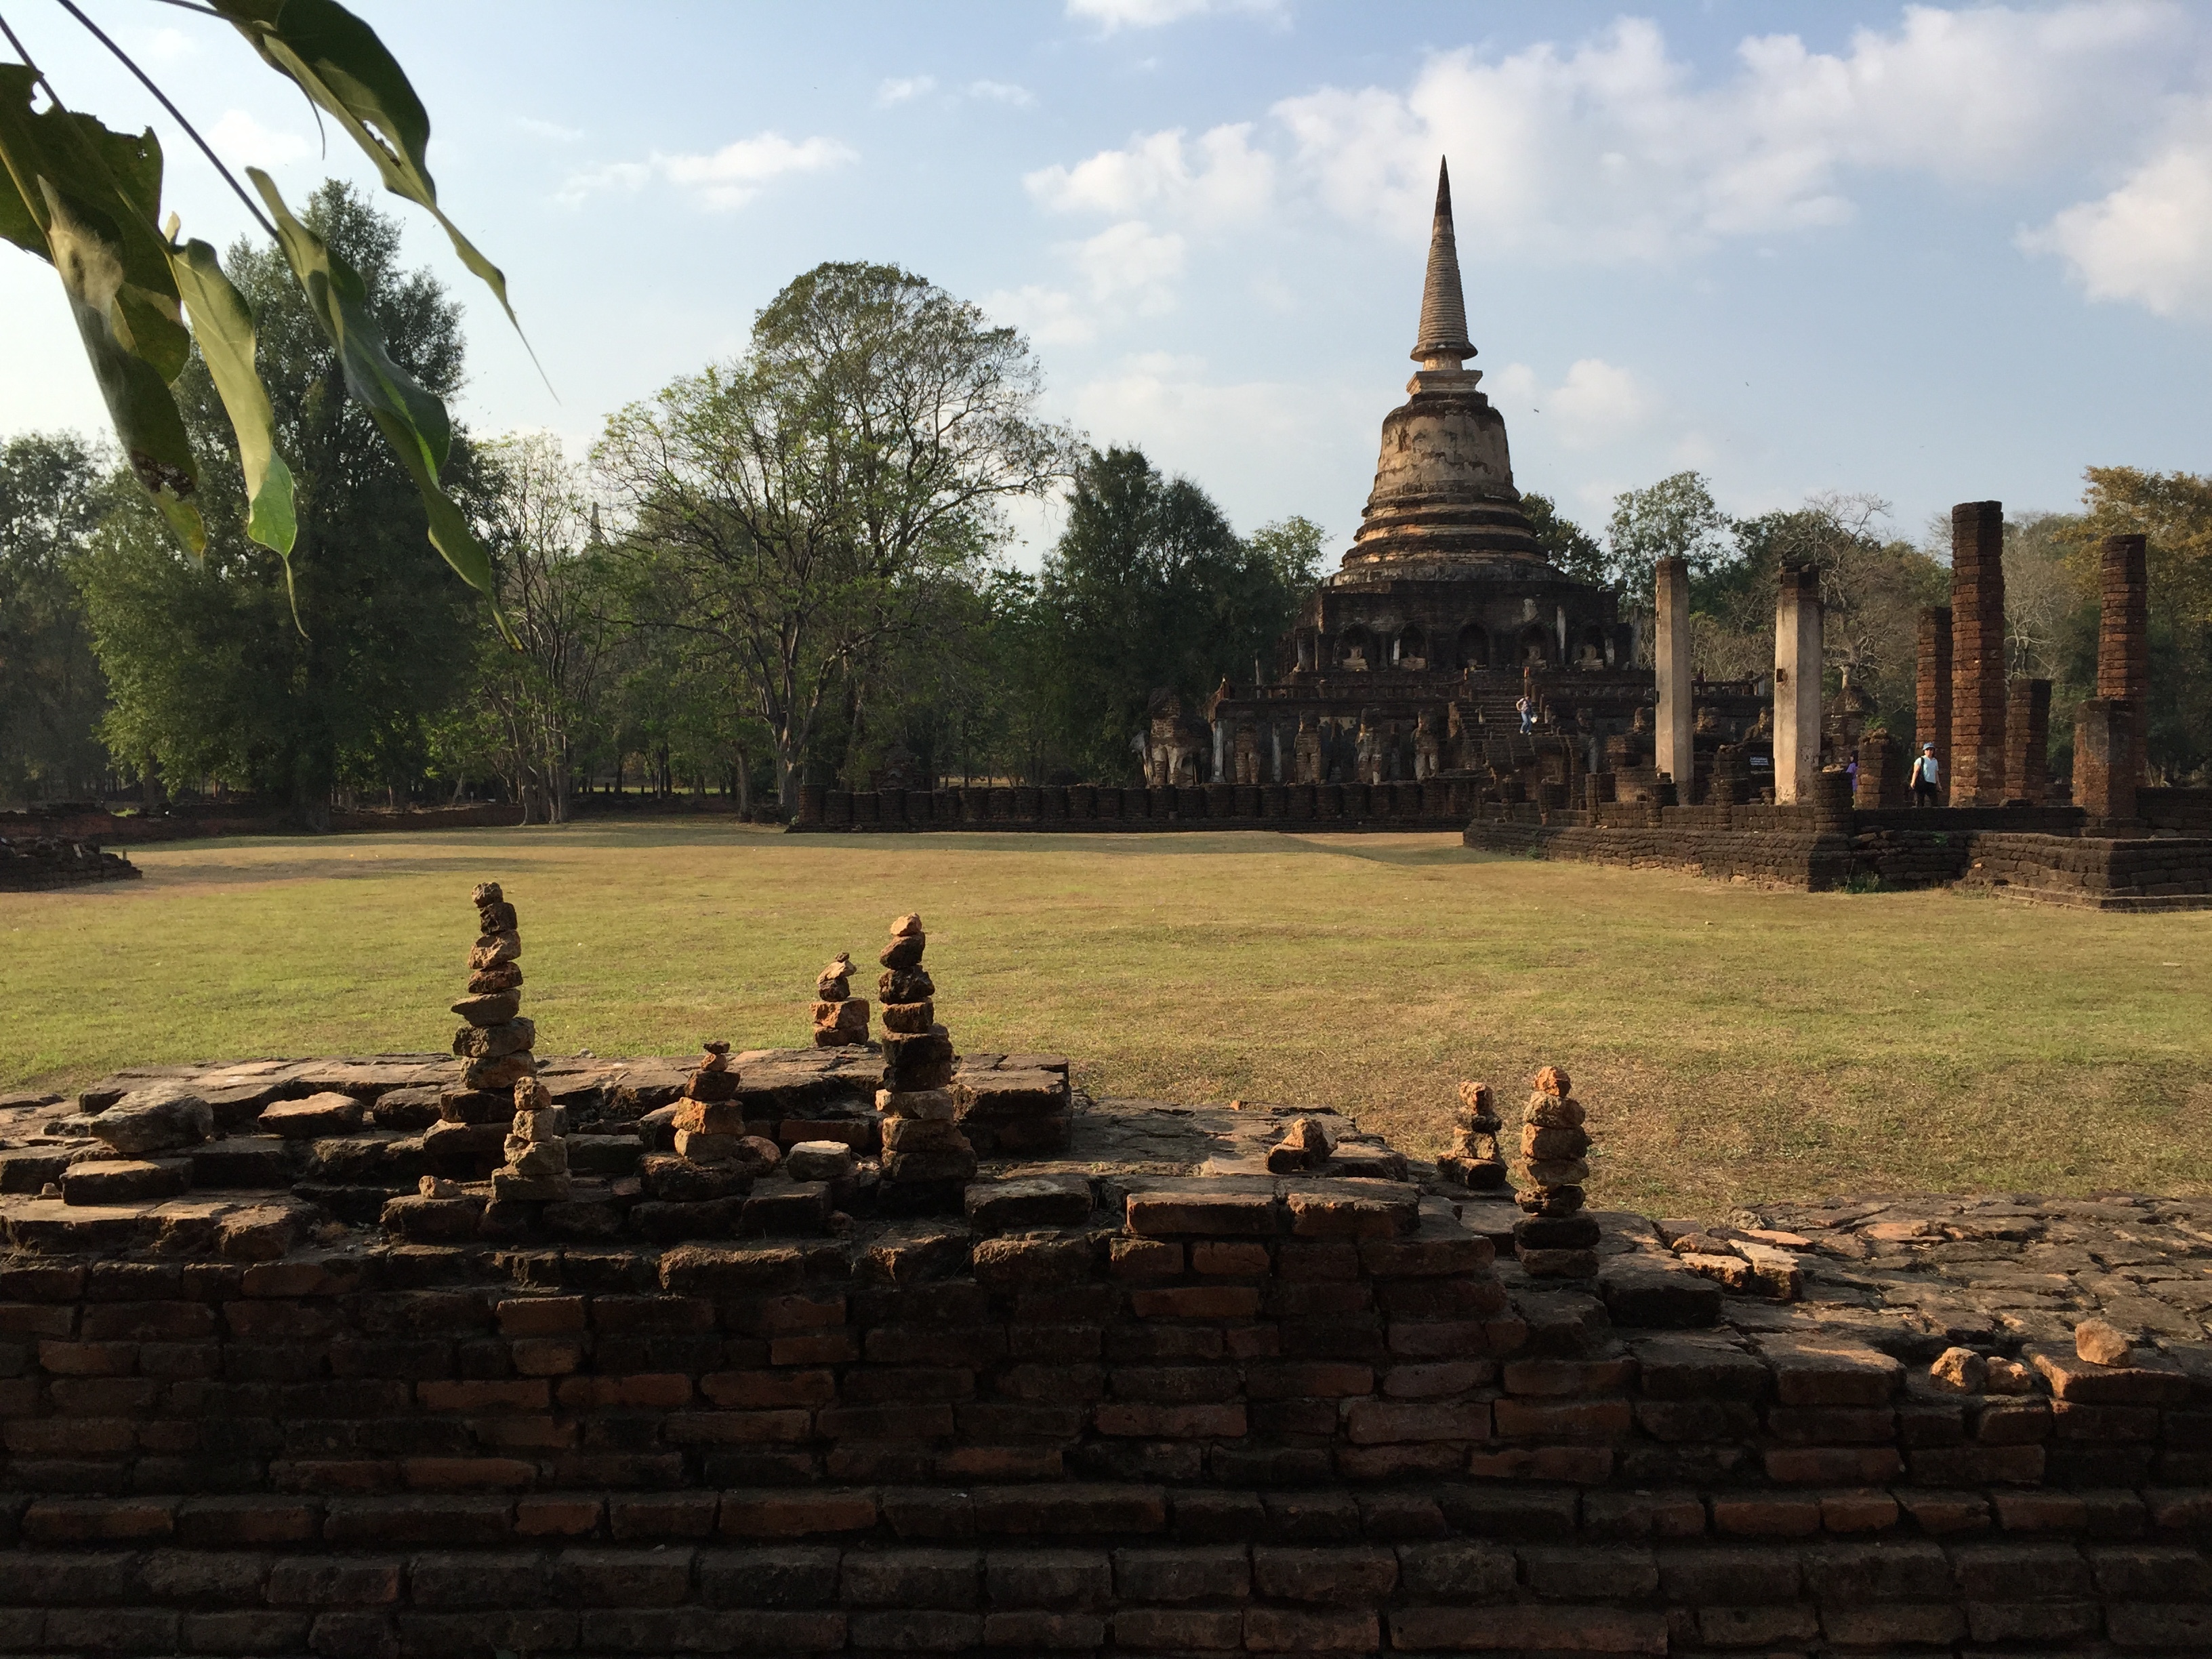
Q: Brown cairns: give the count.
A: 7